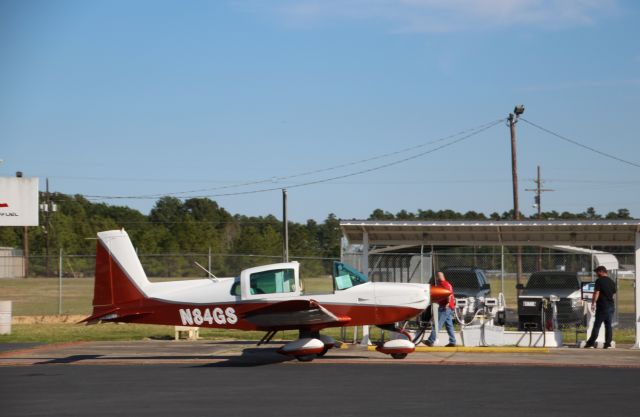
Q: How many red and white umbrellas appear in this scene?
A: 0